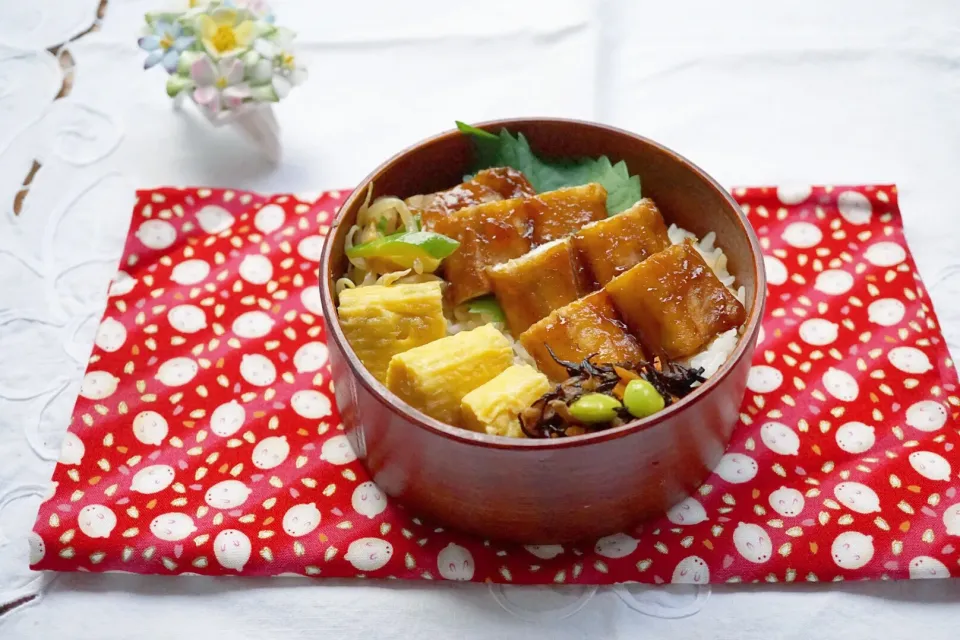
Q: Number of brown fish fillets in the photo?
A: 7